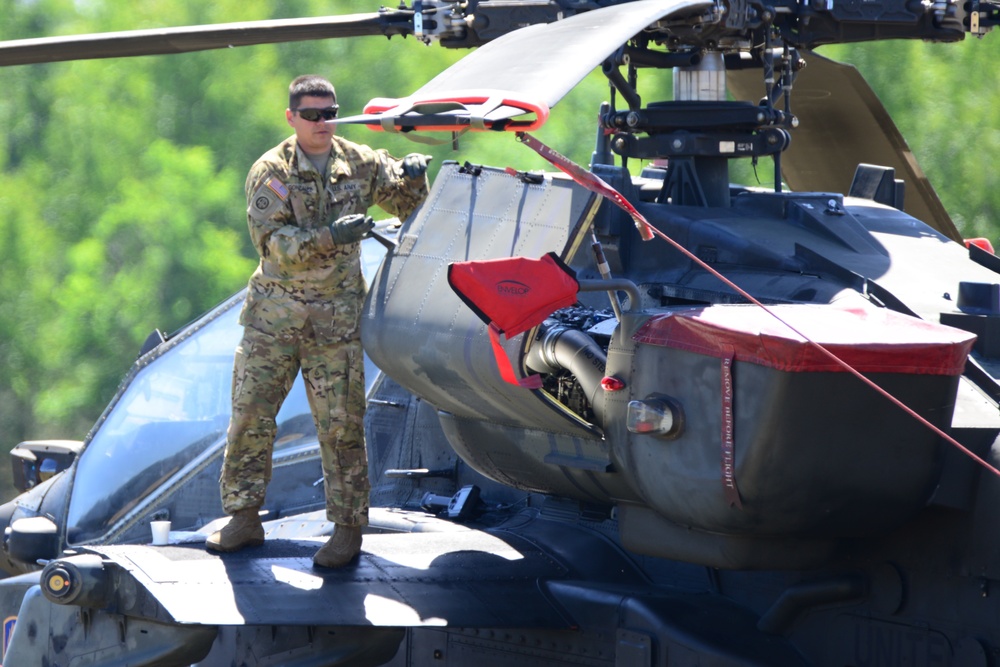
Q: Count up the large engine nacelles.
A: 1